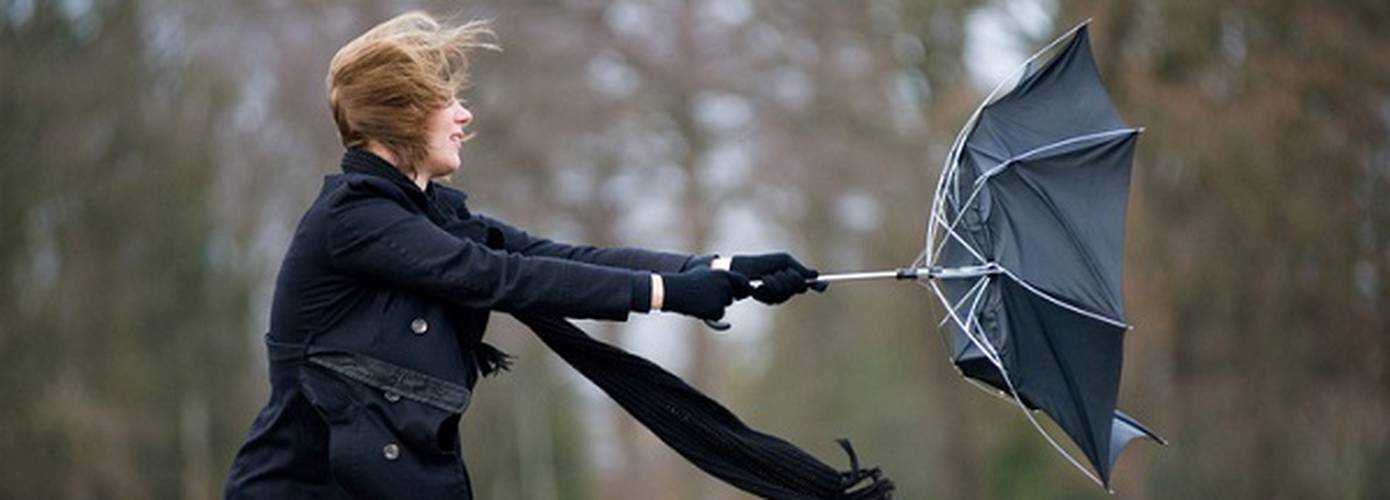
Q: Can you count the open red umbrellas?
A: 0